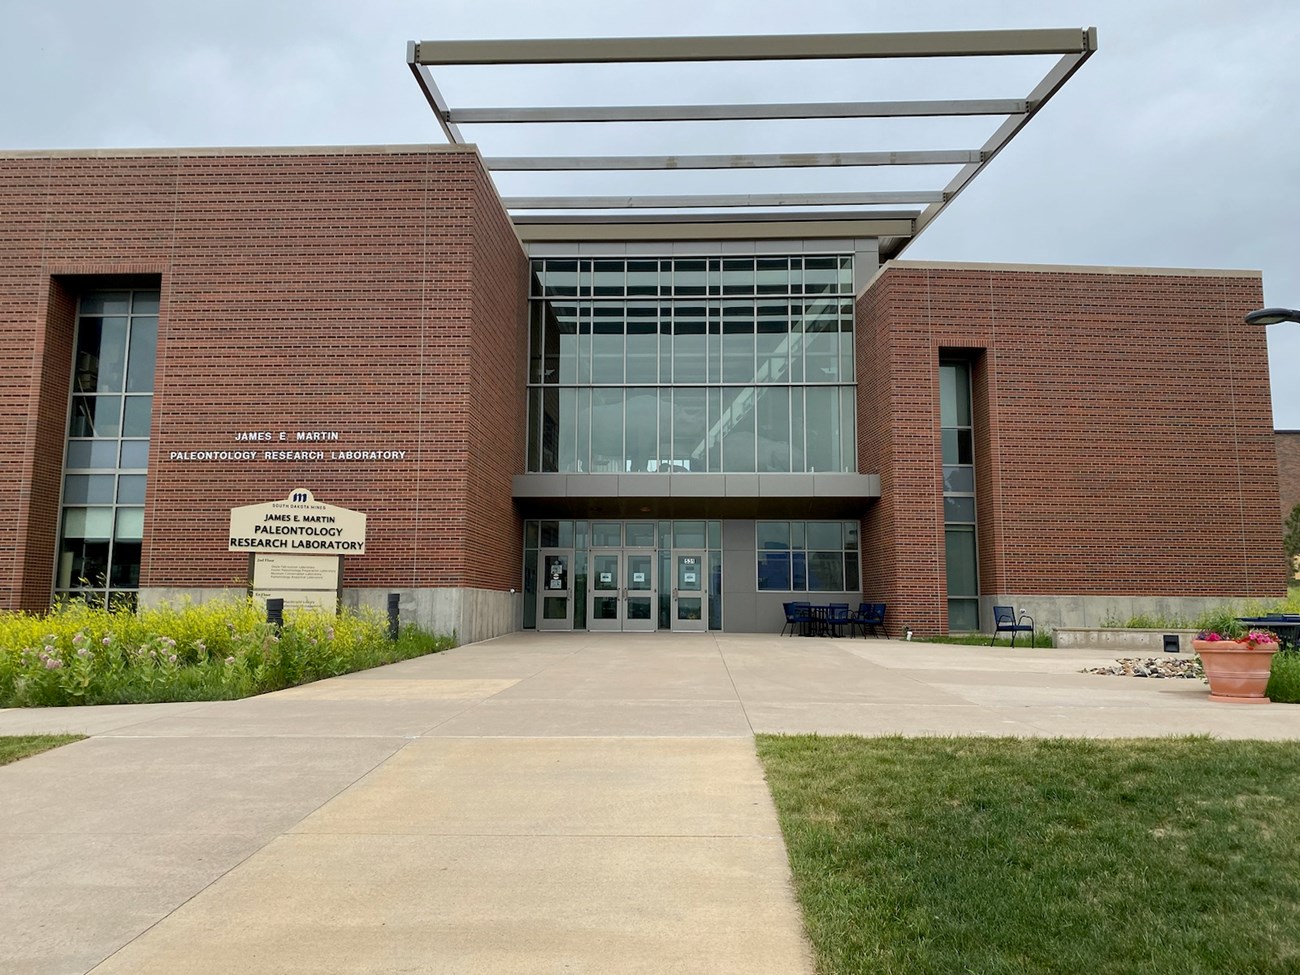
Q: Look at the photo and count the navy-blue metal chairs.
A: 6